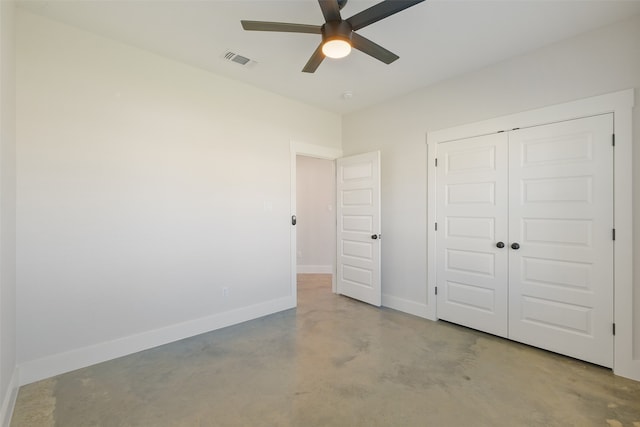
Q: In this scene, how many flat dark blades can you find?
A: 5